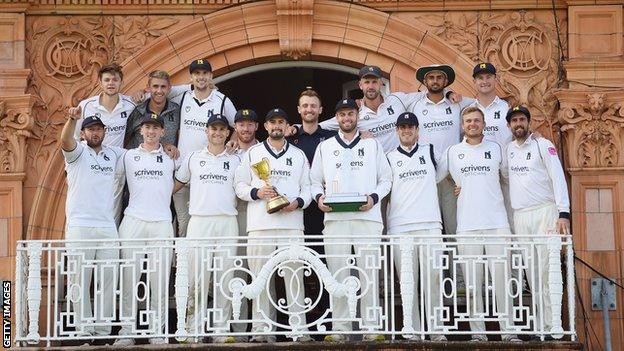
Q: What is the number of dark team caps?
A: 11